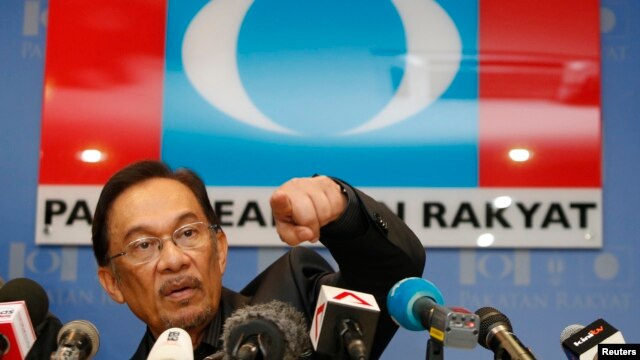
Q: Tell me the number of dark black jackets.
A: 1